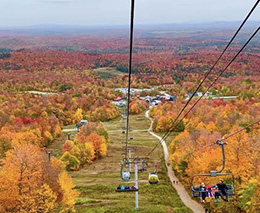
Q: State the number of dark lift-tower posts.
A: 2